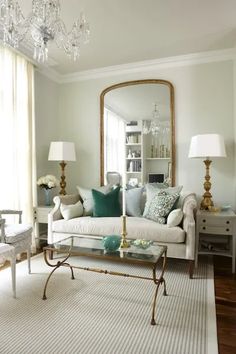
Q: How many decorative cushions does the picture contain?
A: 7